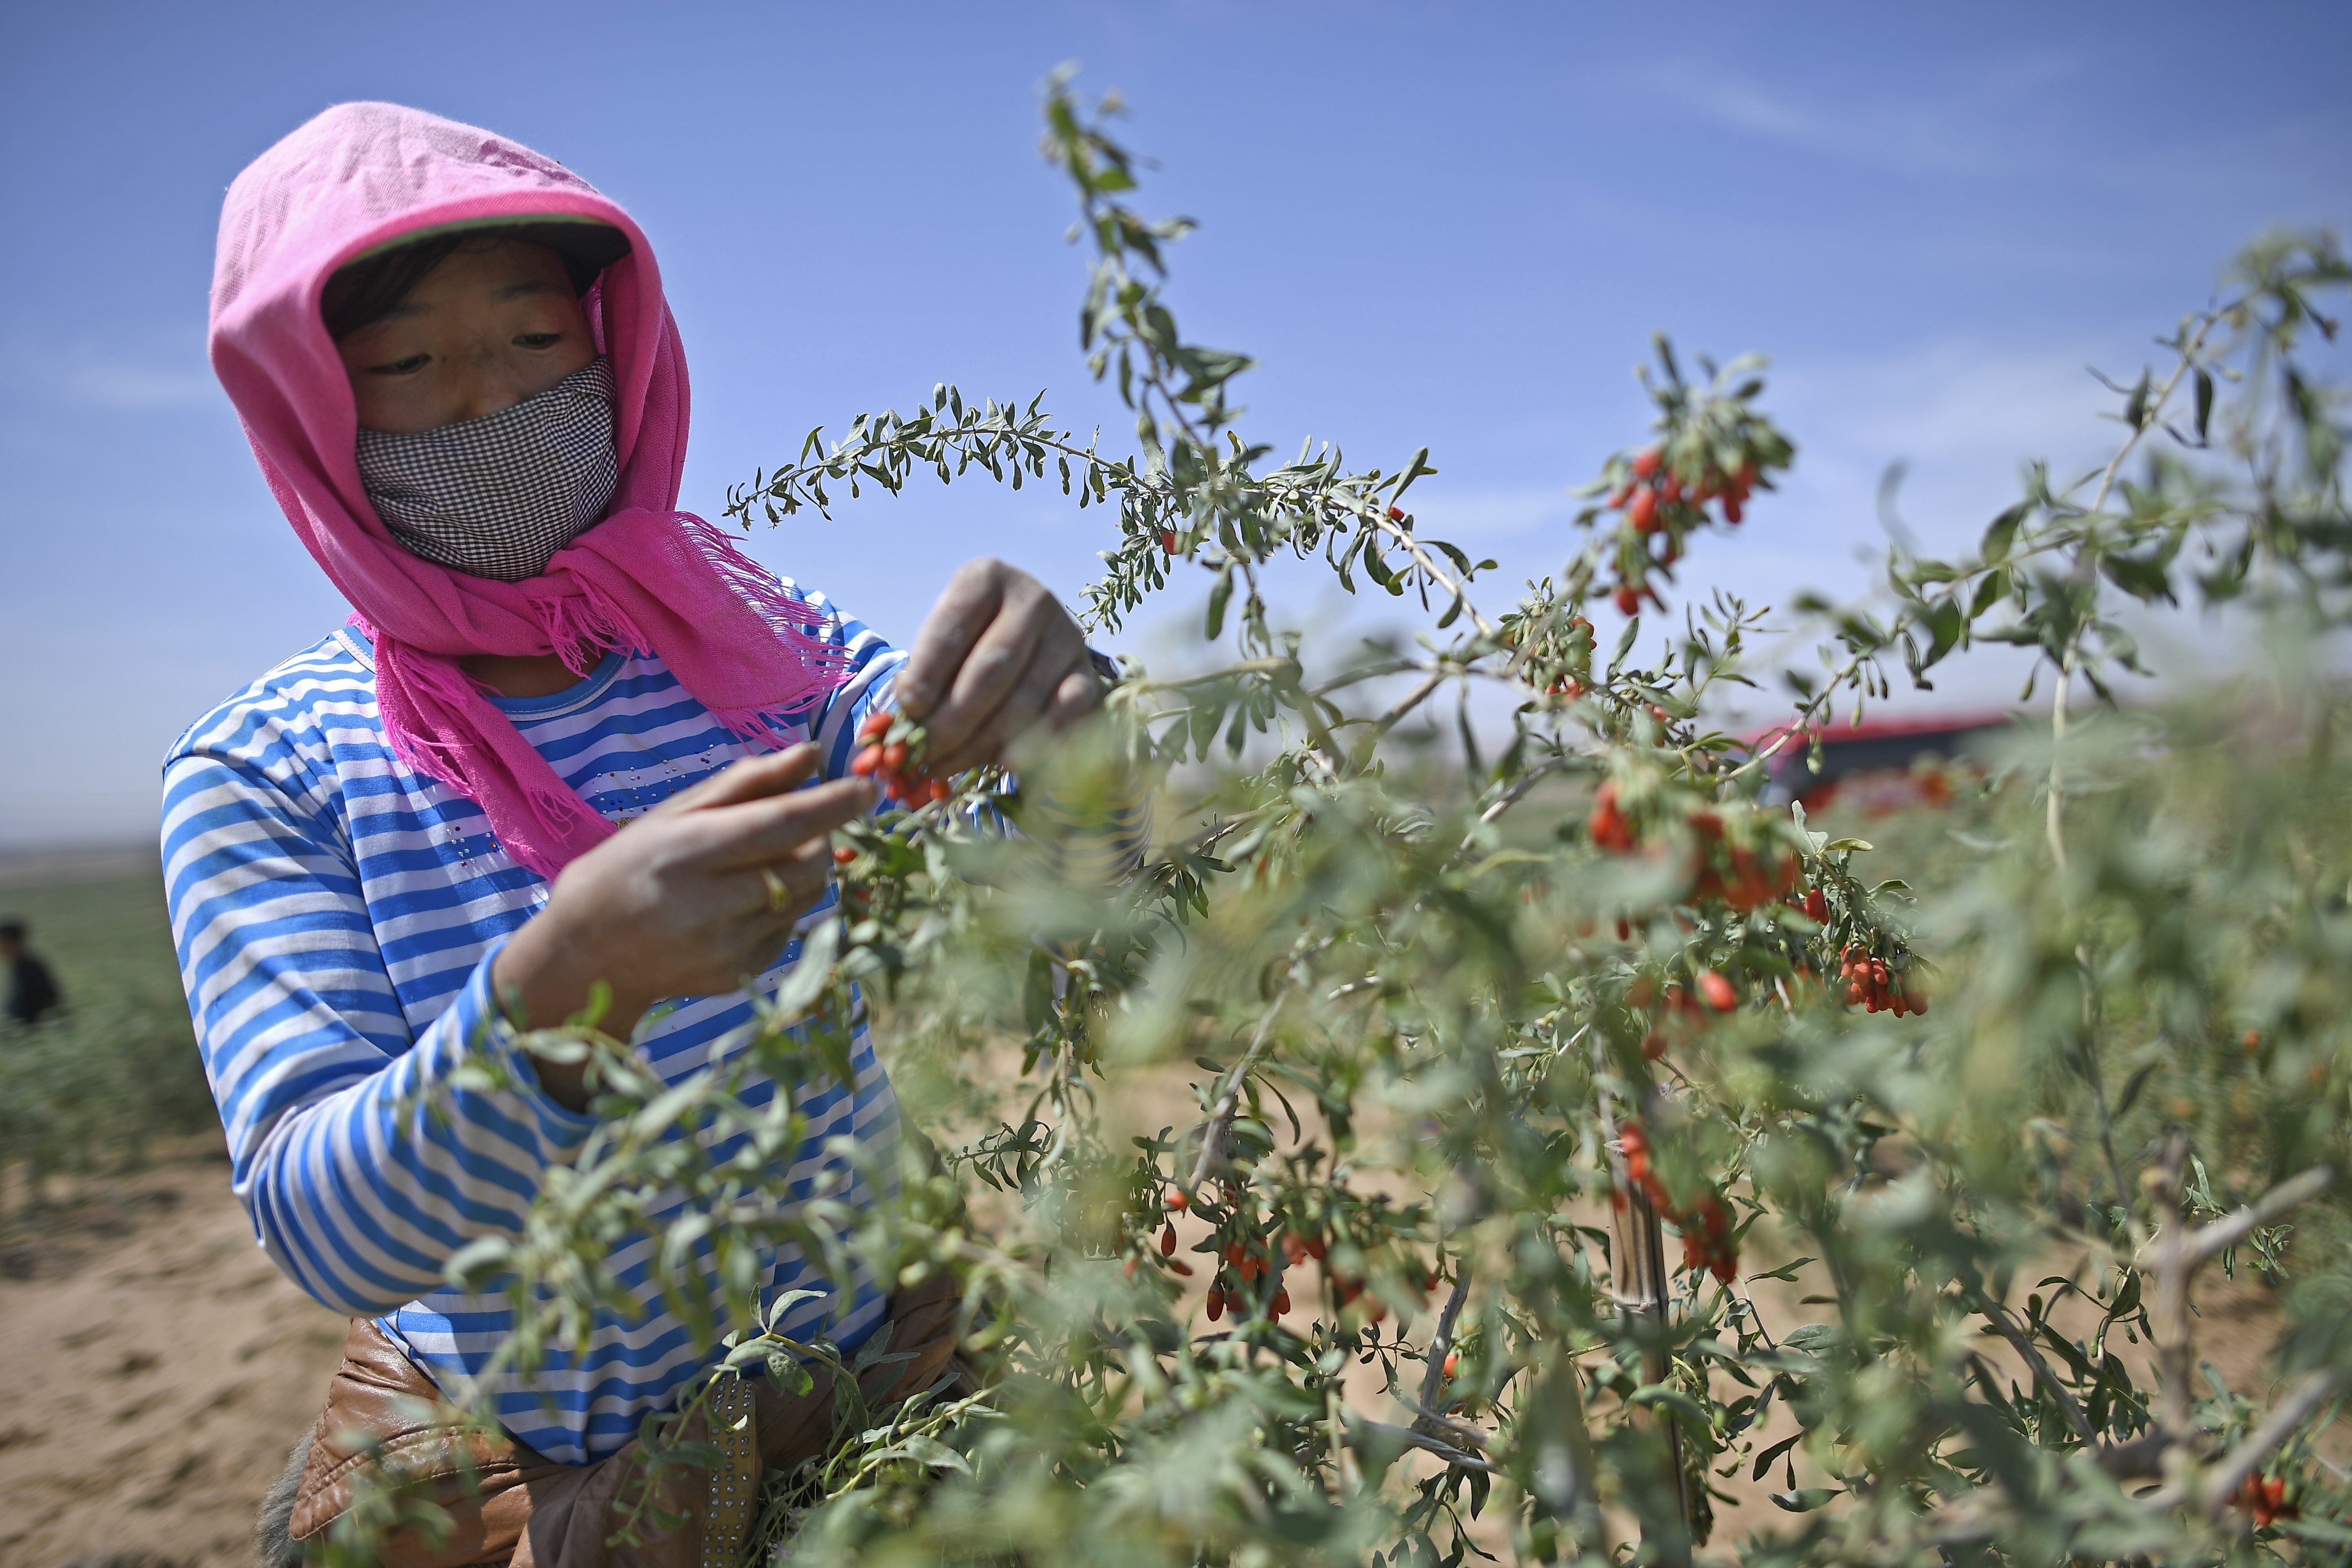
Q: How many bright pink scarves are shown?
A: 1